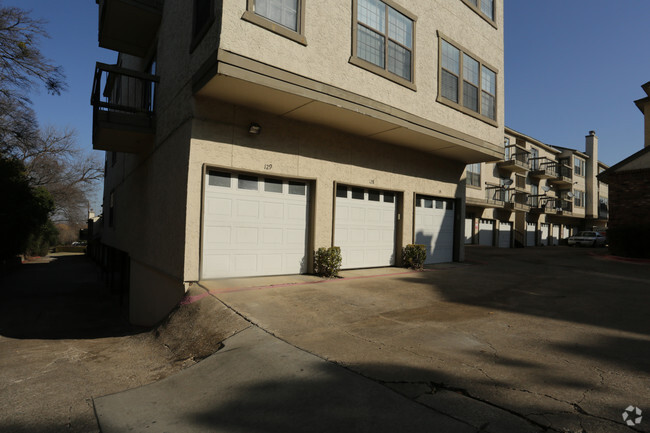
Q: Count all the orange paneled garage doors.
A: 0